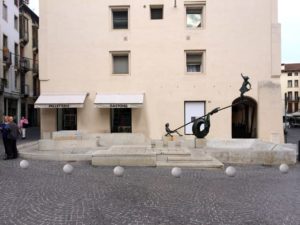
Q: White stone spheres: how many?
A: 6